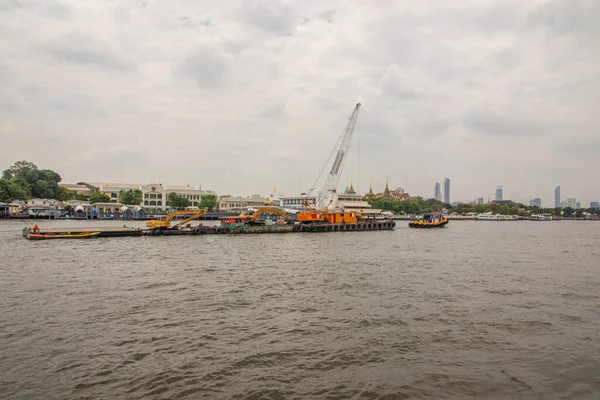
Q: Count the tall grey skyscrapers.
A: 4